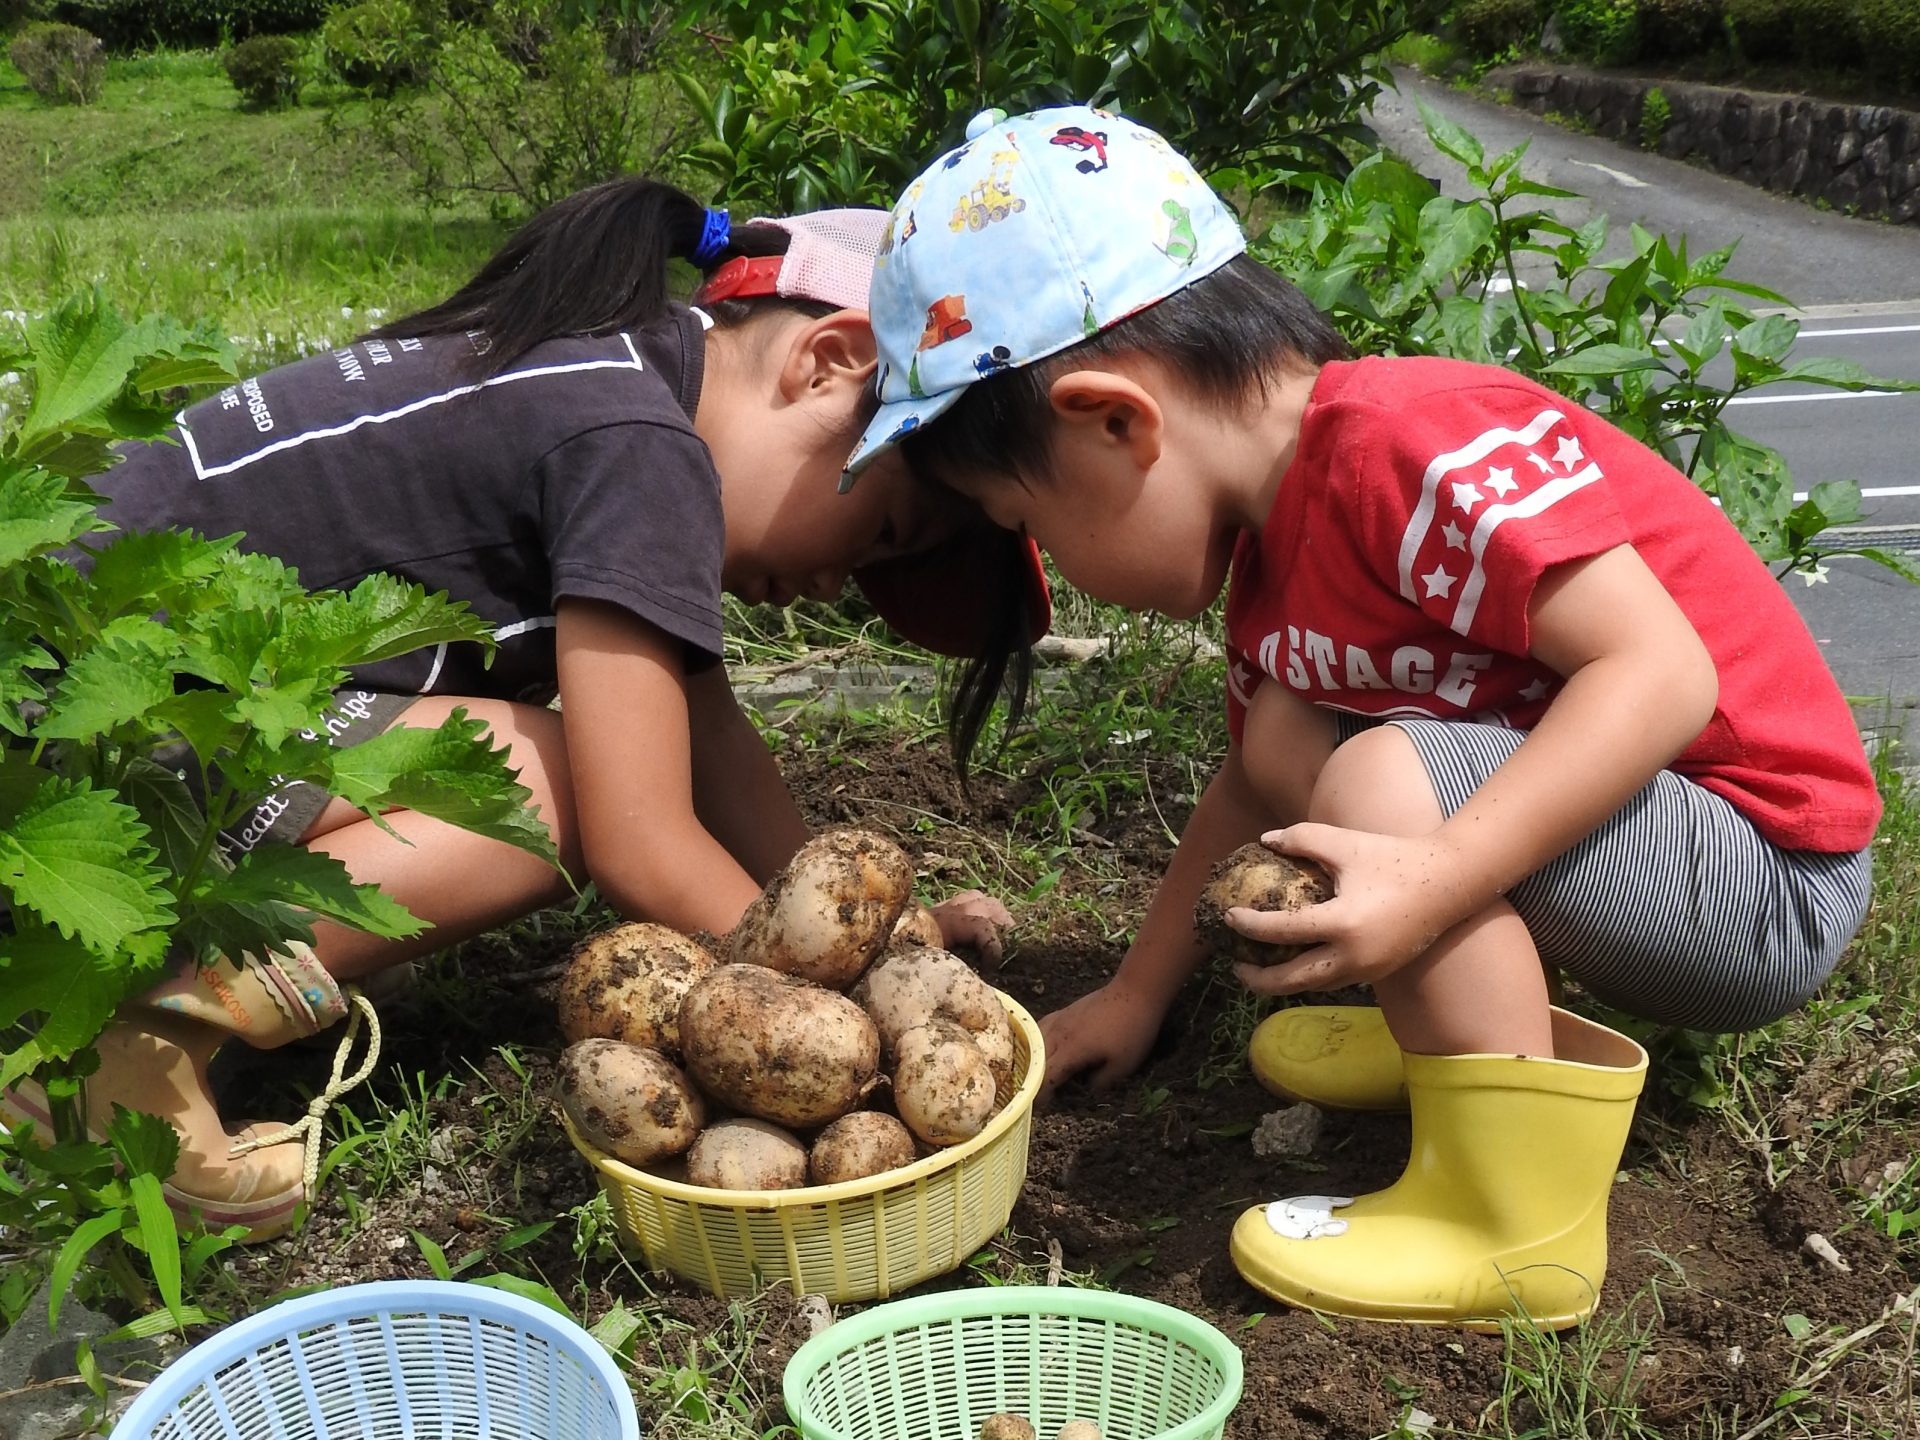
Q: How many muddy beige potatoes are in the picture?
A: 12